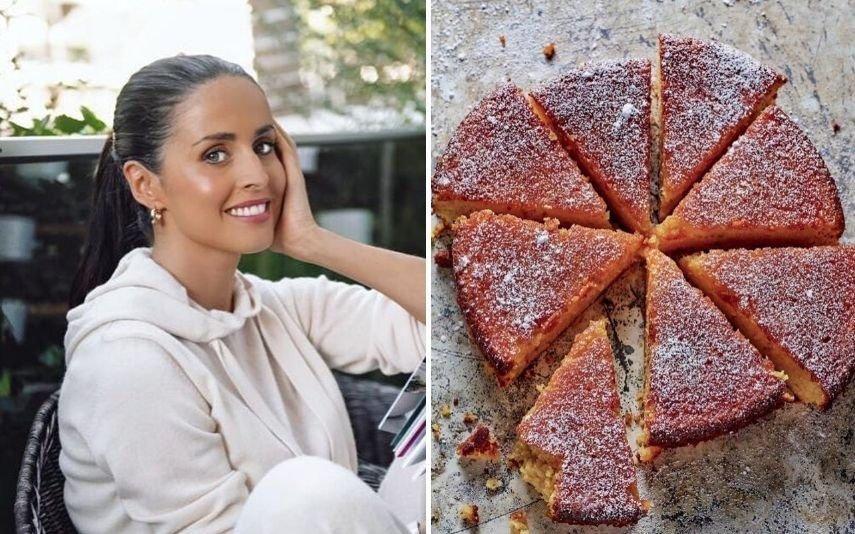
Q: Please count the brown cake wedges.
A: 8